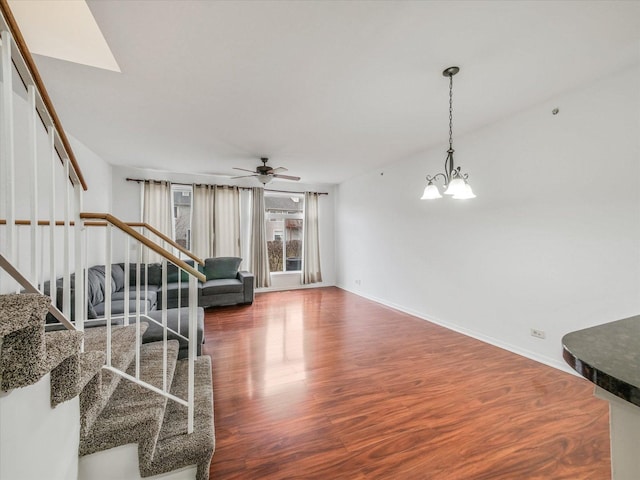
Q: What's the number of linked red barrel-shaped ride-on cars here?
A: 0